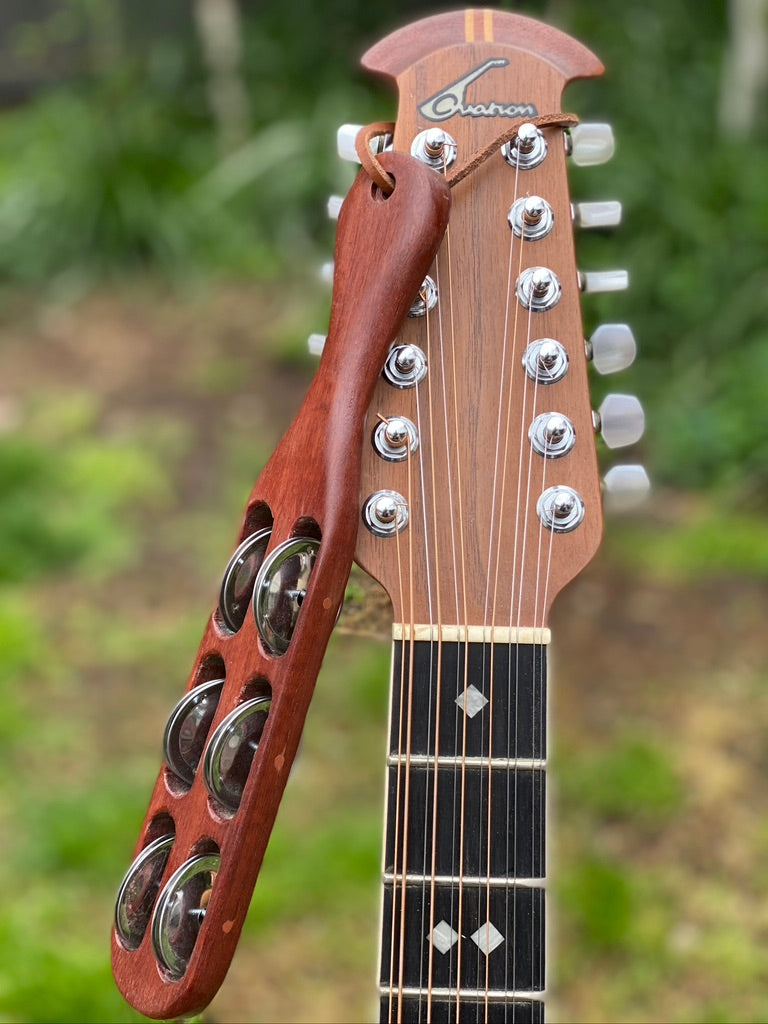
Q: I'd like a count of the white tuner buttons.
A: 10